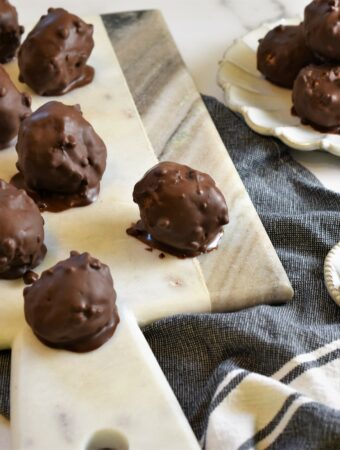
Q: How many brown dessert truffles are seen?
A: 10